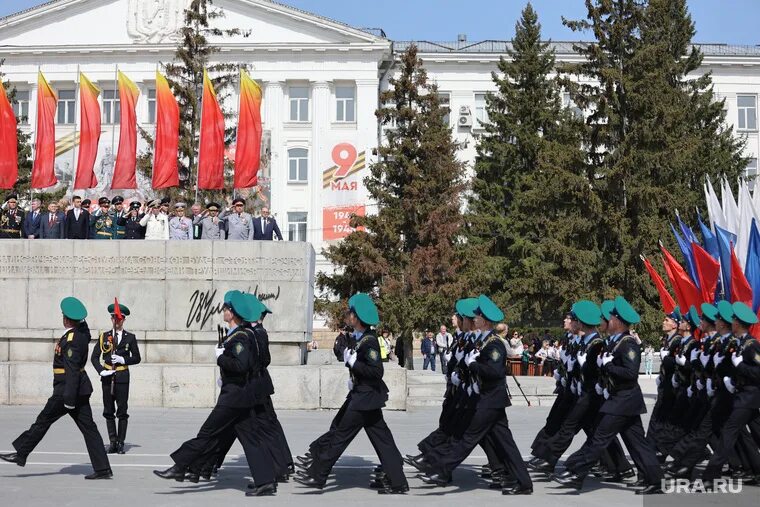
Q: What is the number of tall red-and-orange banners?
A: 7